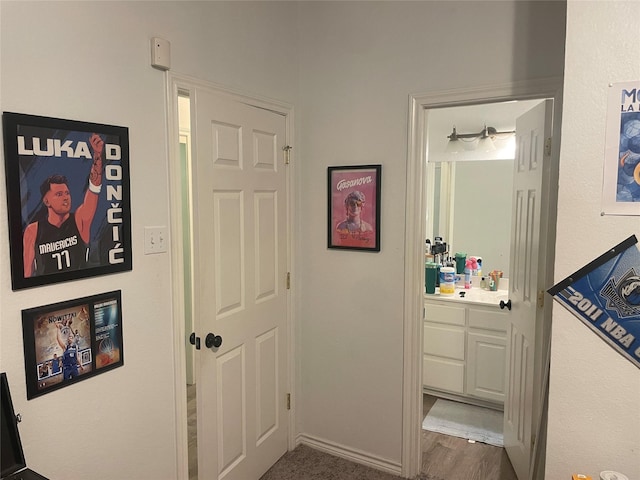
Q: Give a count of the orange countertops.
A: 0